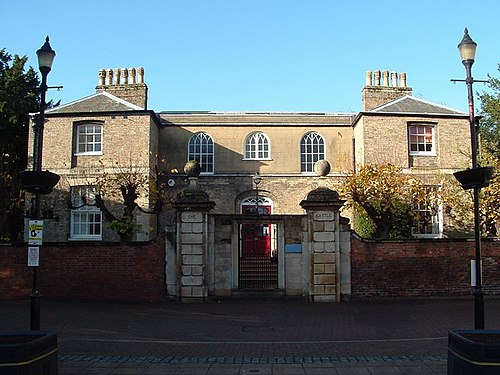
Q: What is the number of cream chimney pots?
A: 11